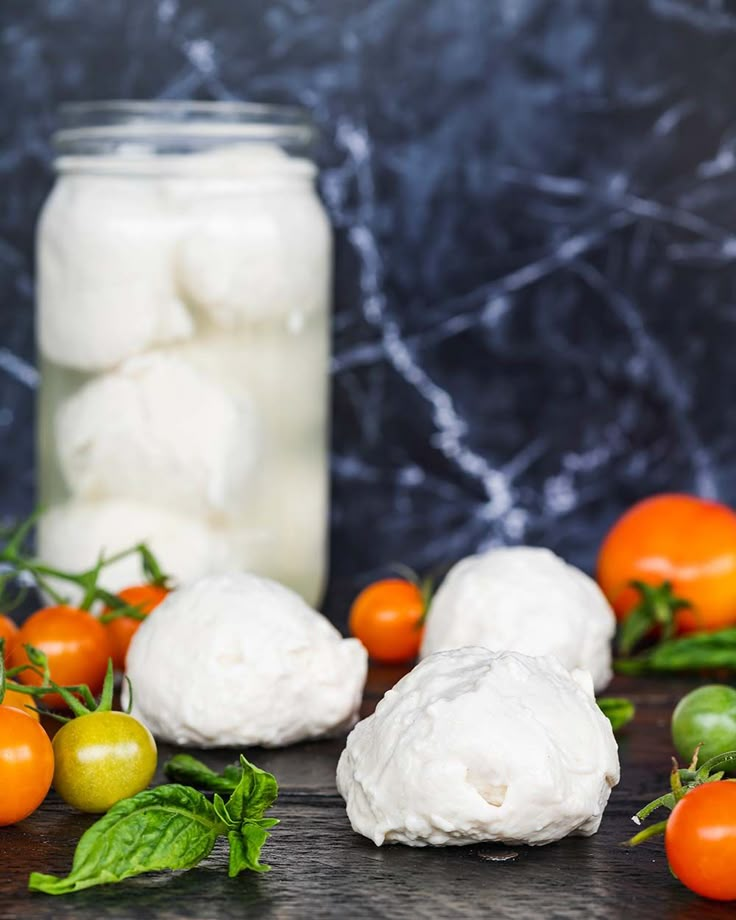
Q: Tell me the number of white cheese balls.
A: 7